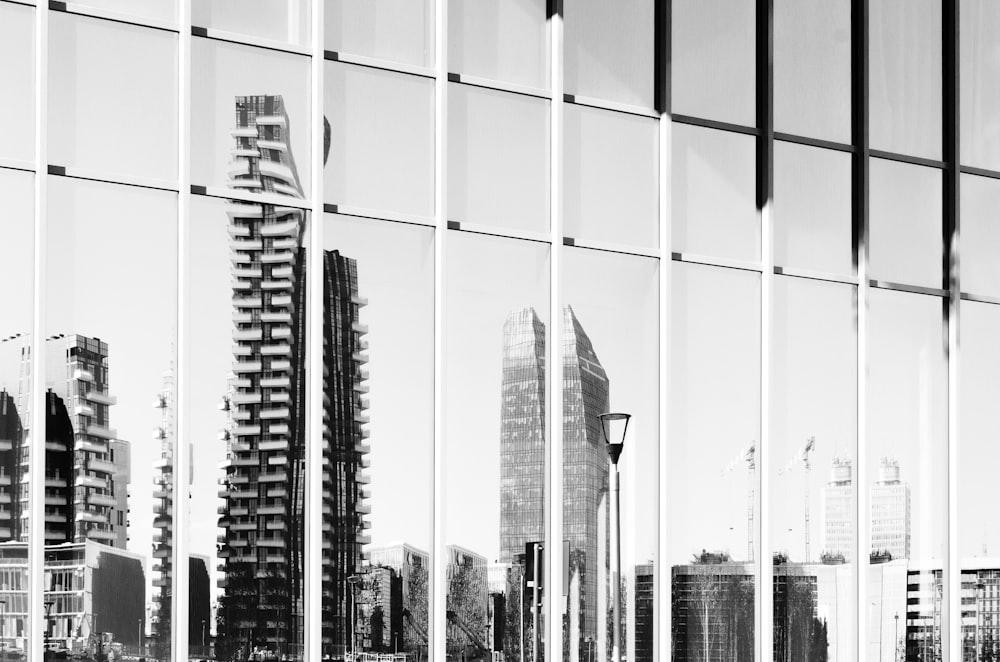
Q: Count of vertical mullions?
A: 9